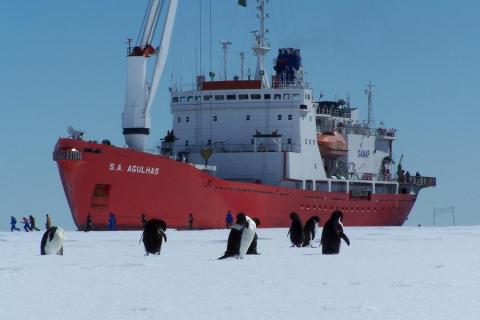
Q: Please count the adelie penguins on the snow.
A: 7